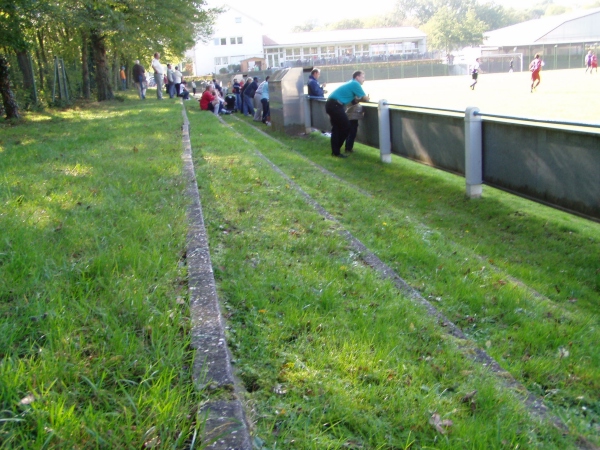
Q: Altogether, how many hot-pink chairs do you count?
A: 0